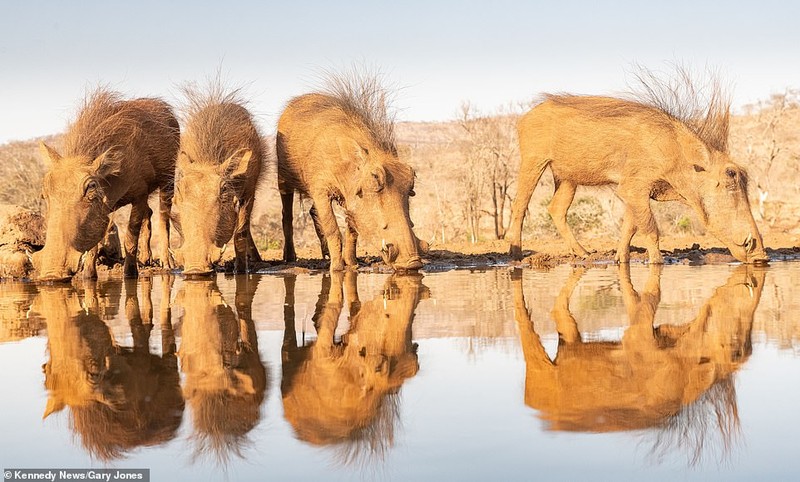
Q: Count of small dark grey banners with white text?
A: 1